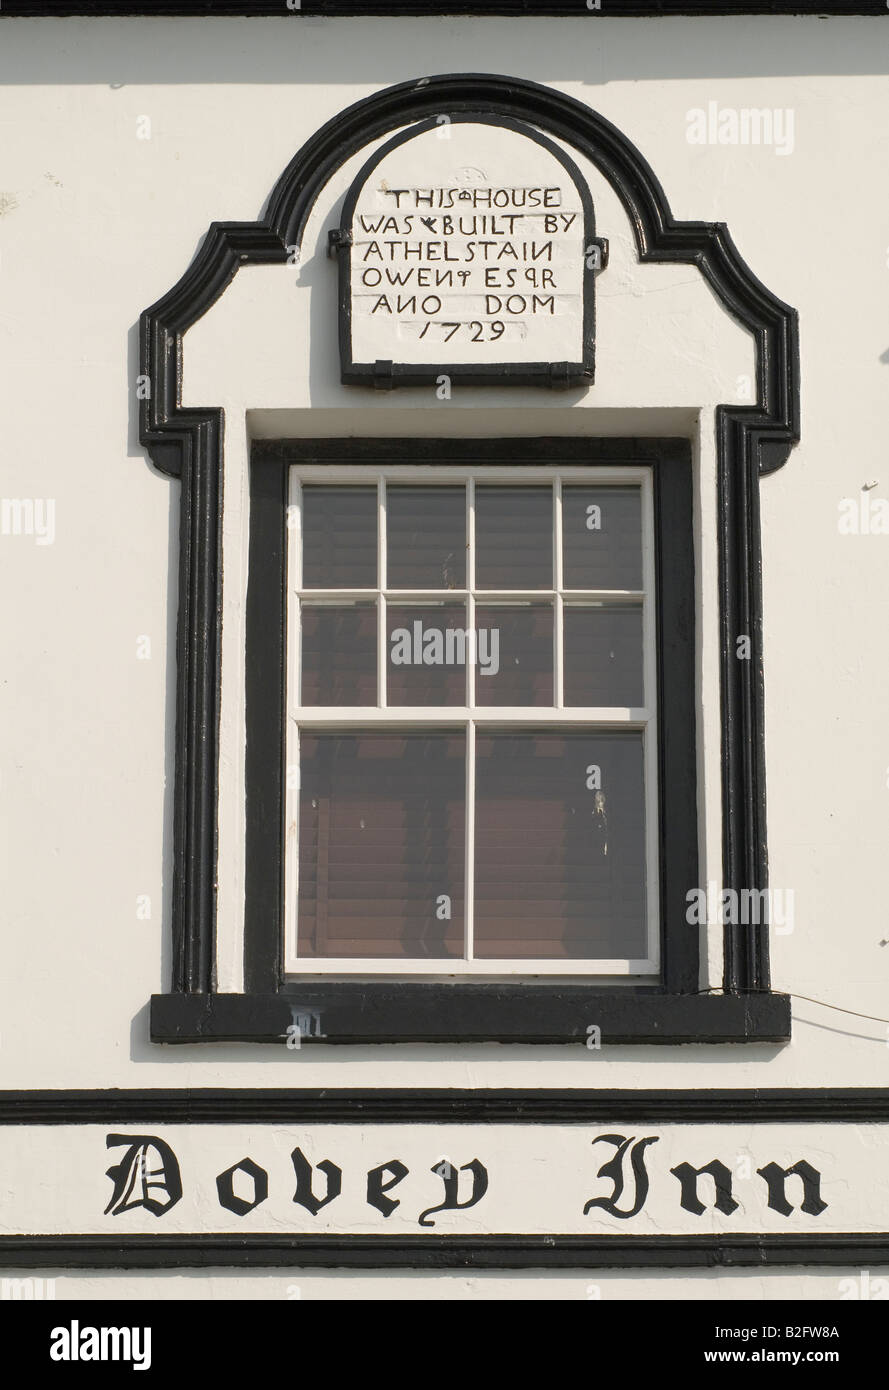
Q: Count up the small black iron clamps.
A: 4